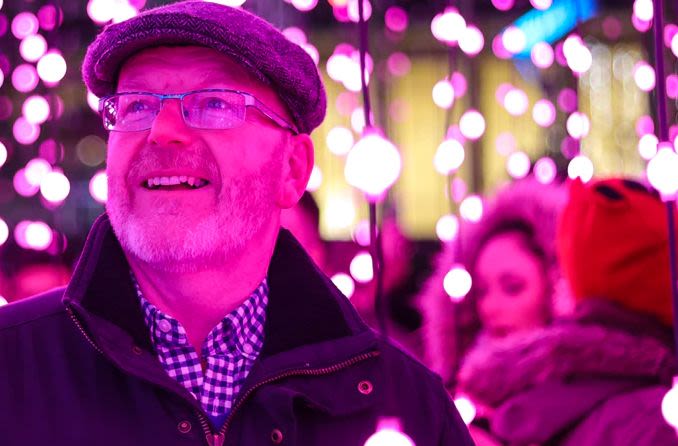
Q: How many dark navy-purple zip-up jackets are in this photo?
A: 1